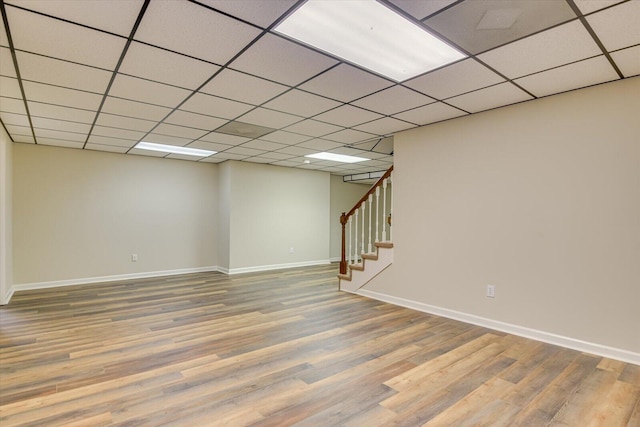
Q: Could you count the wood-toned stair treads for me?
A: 4